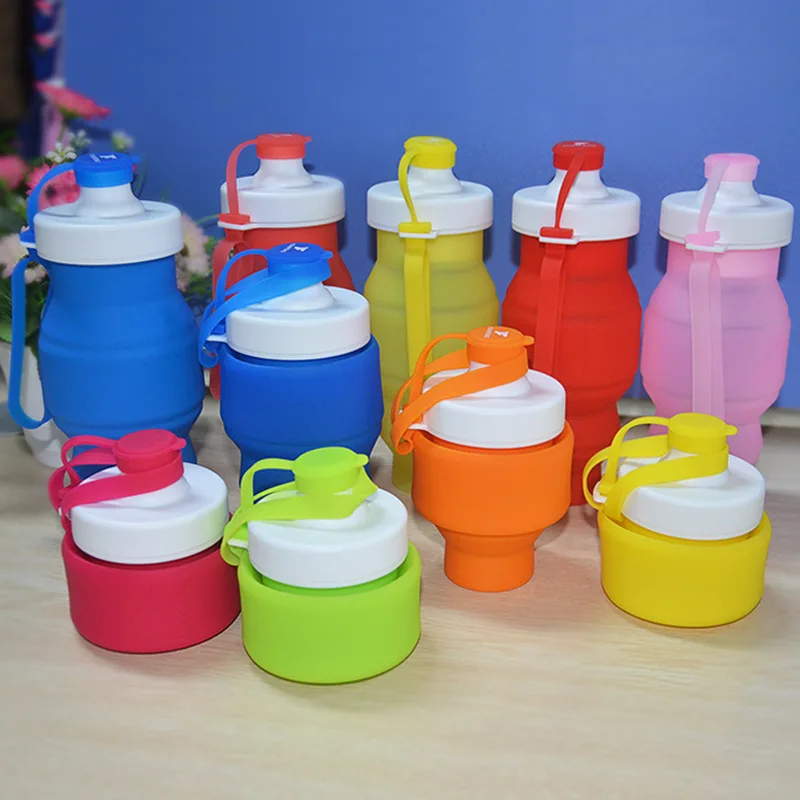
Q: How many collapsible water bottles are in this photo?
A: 10